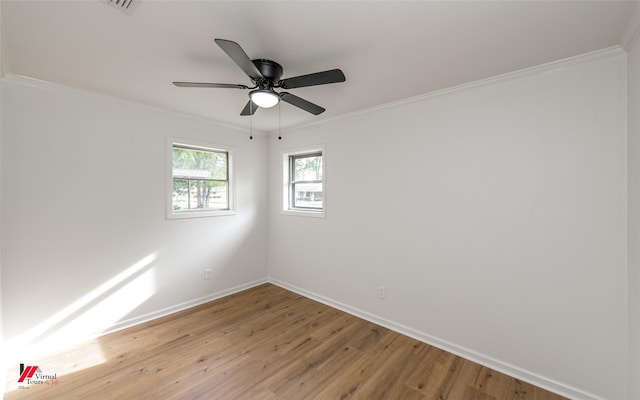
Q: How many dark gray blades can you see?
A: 5